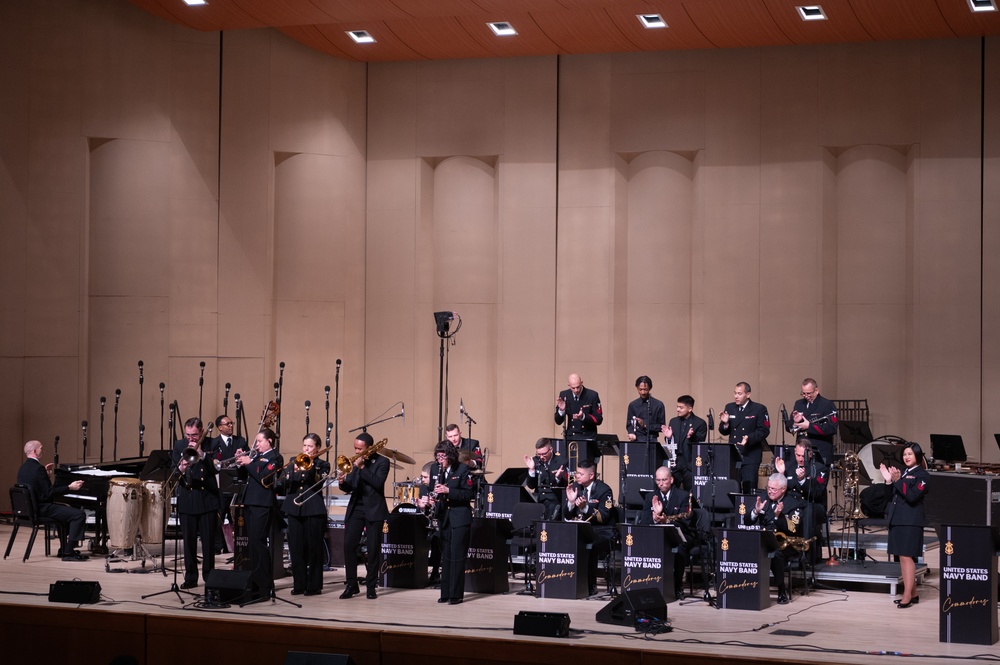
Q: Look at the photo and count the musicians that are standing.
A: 12